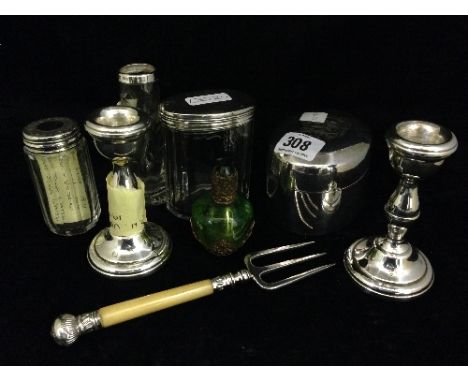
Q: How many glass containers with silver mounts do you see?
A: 3